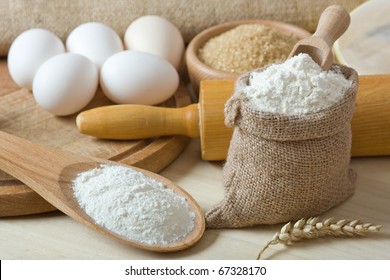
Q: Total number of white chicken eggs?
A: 5